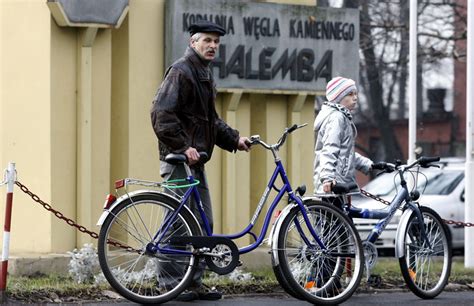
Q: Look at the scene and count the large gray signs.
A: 1